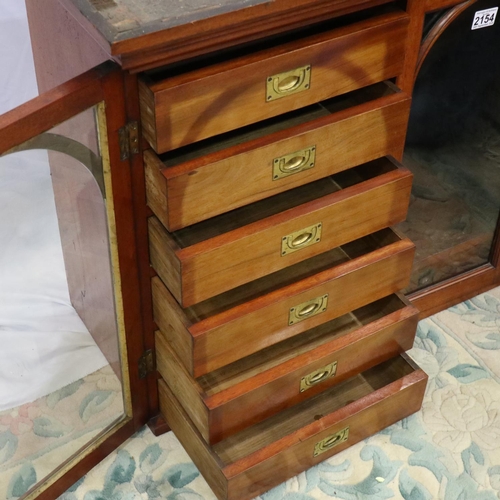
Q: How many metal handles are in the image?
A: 6